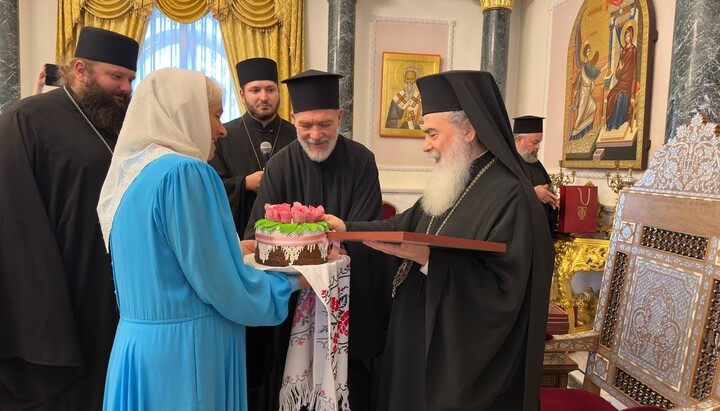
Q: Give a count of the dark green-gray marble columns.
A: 4